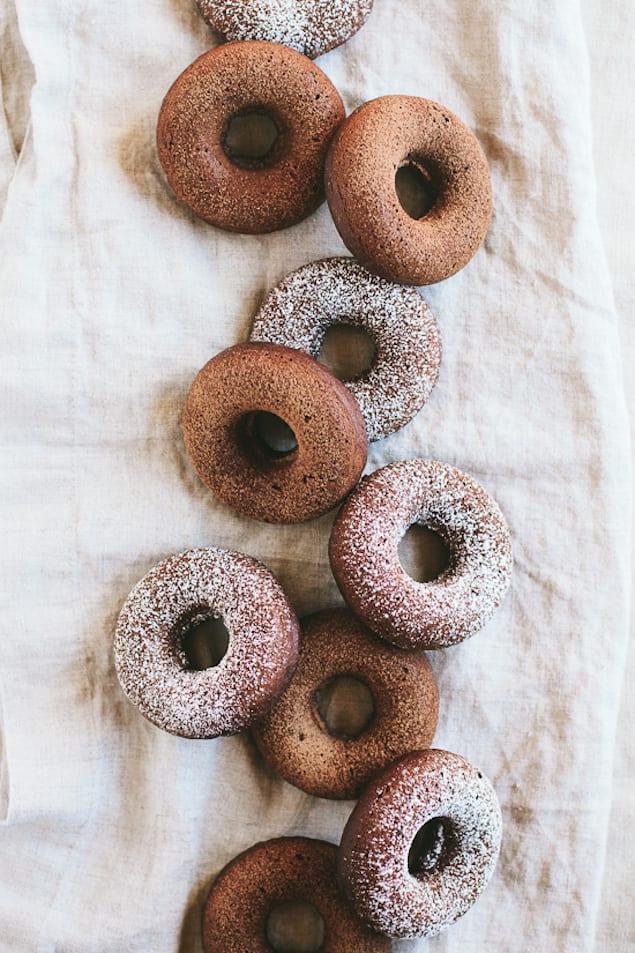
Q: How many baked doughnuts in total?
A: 10